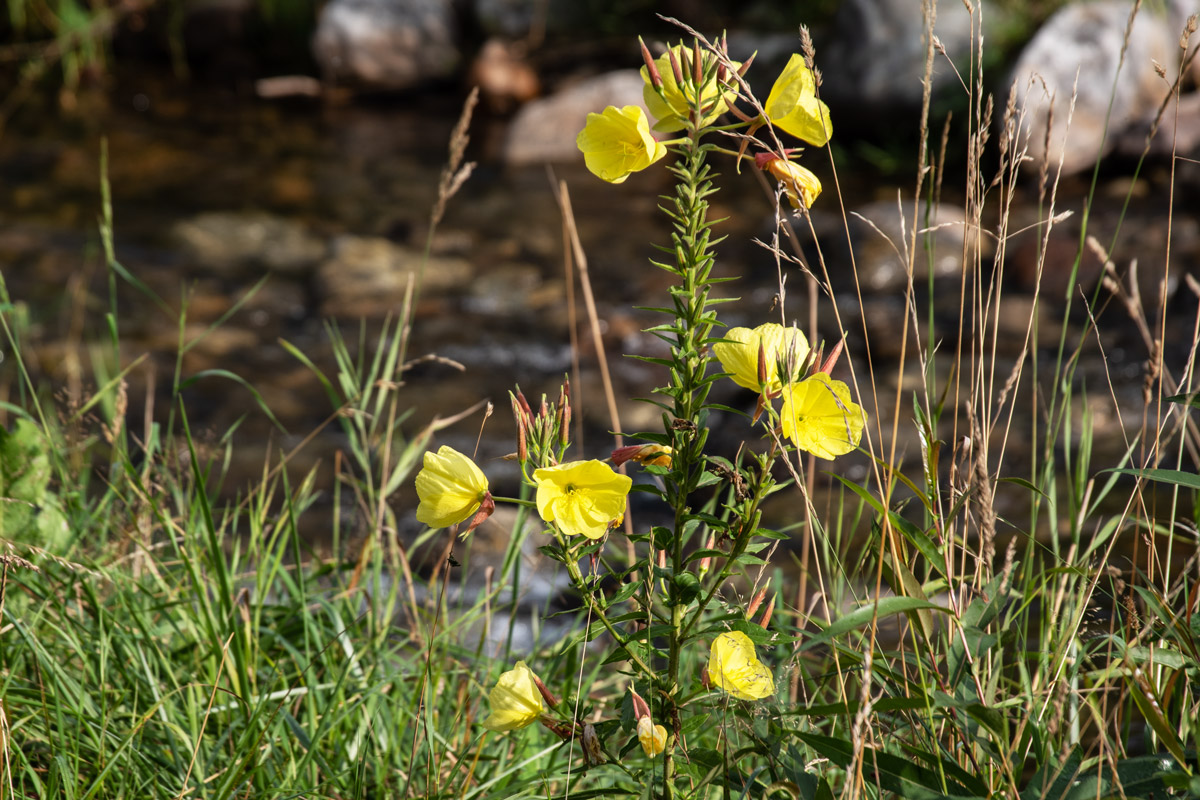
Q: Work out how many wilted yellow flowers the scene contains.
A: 3